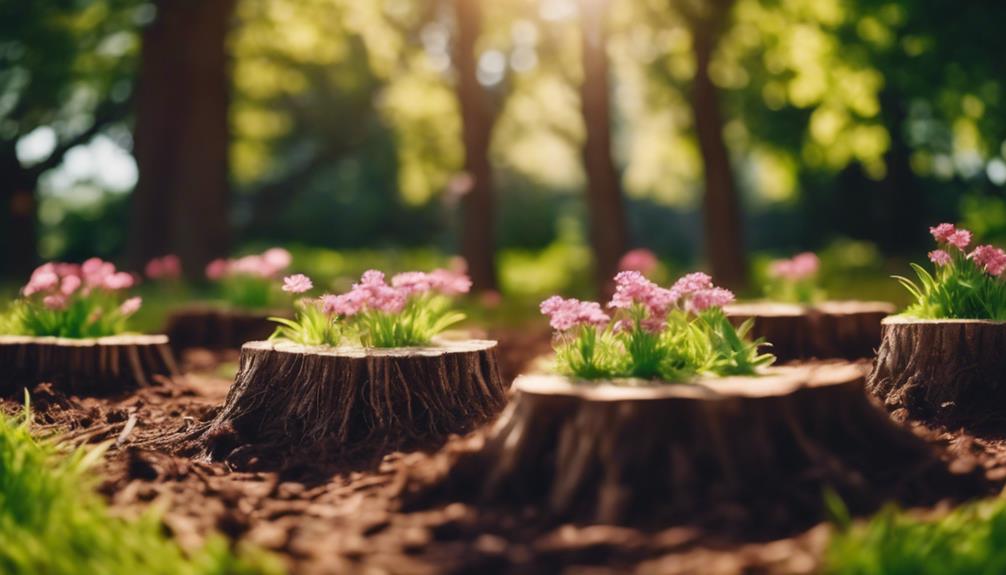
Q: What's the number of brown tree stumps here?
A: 6